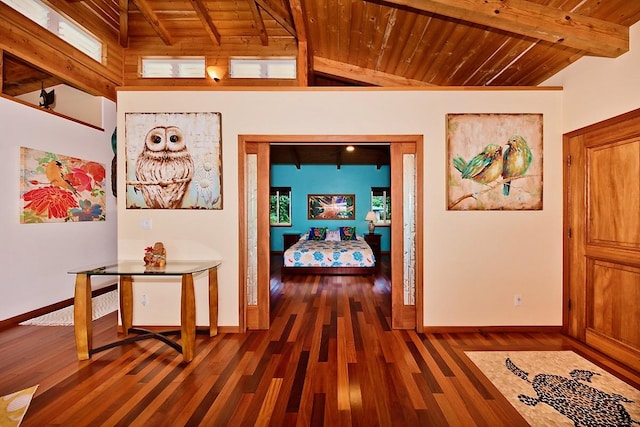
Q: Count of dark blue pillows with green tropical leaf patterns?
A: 2